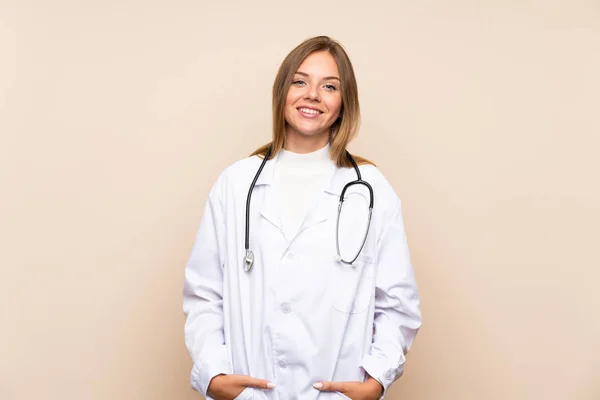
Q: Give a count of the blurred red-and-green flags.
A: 0